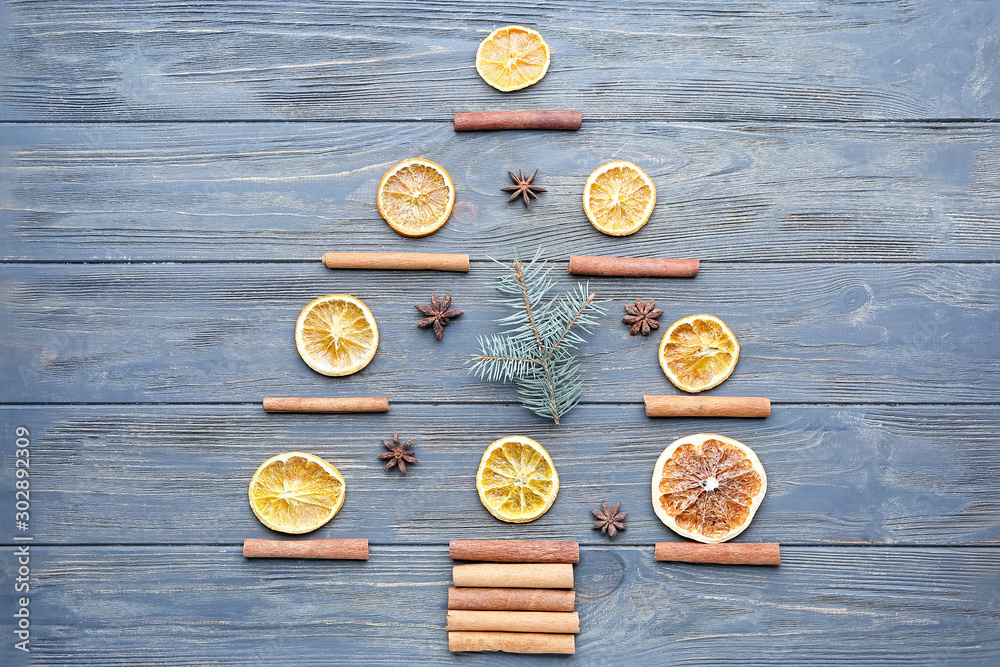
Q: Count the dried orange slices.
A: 8